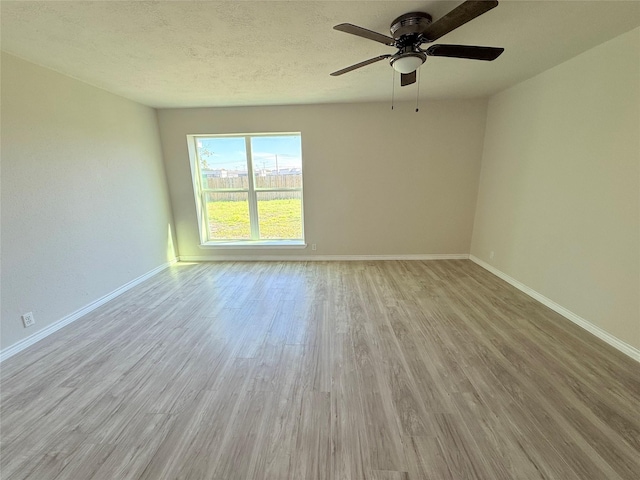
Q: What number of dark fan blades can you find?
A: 5